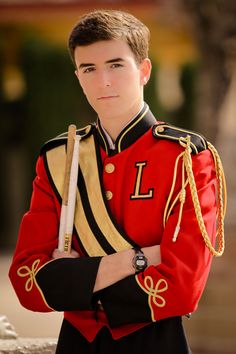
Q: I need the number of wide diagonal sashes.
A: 1